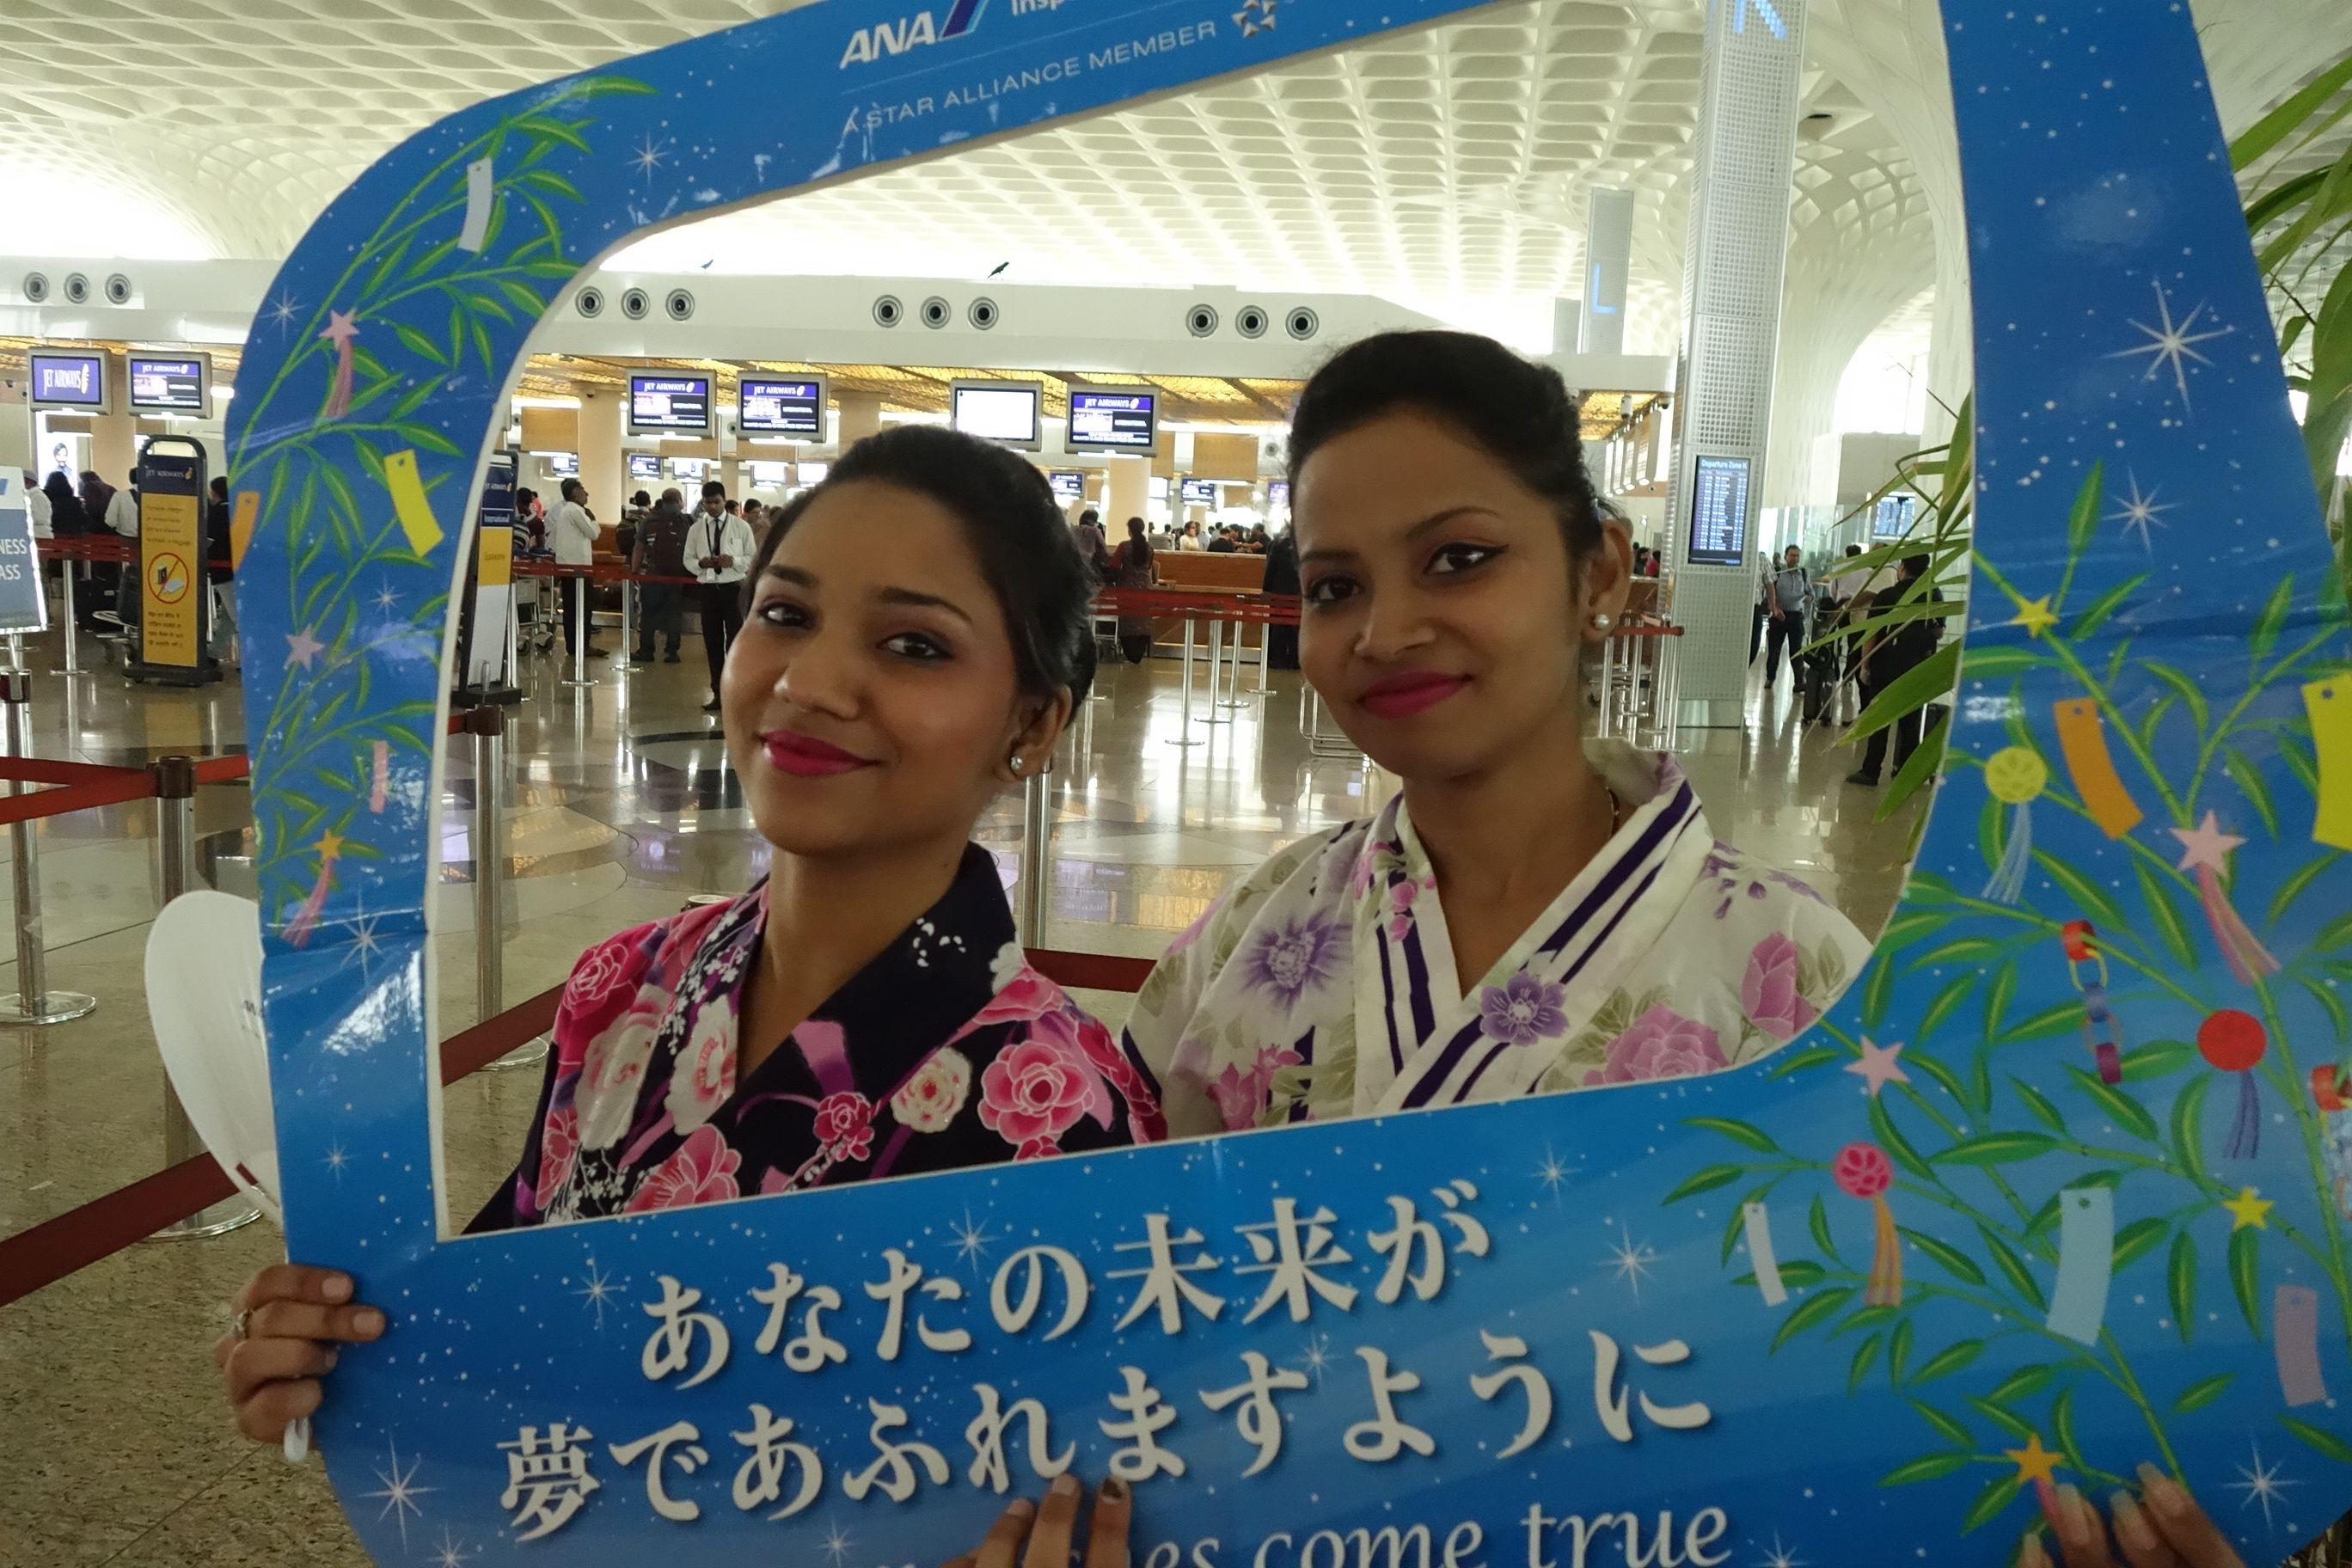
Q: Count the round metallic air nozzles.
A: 12